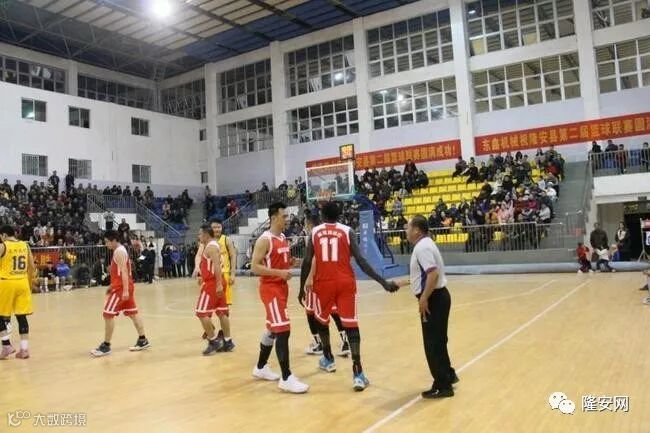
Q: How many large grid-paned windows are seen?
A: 13